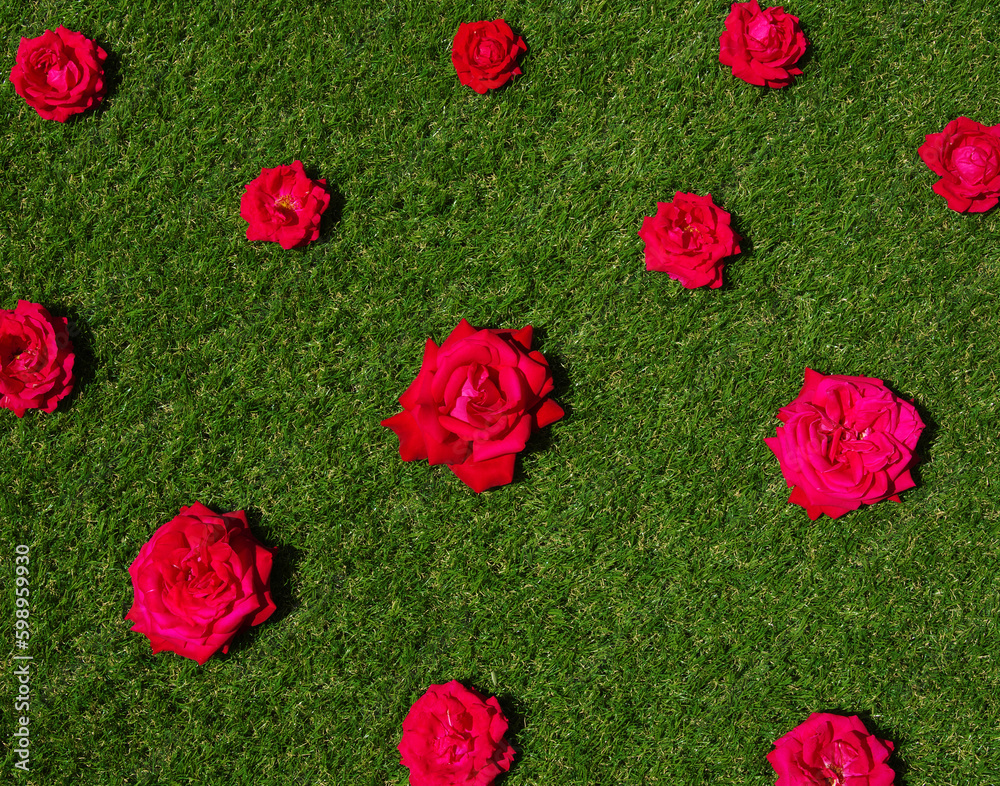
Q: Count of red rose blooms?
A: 12